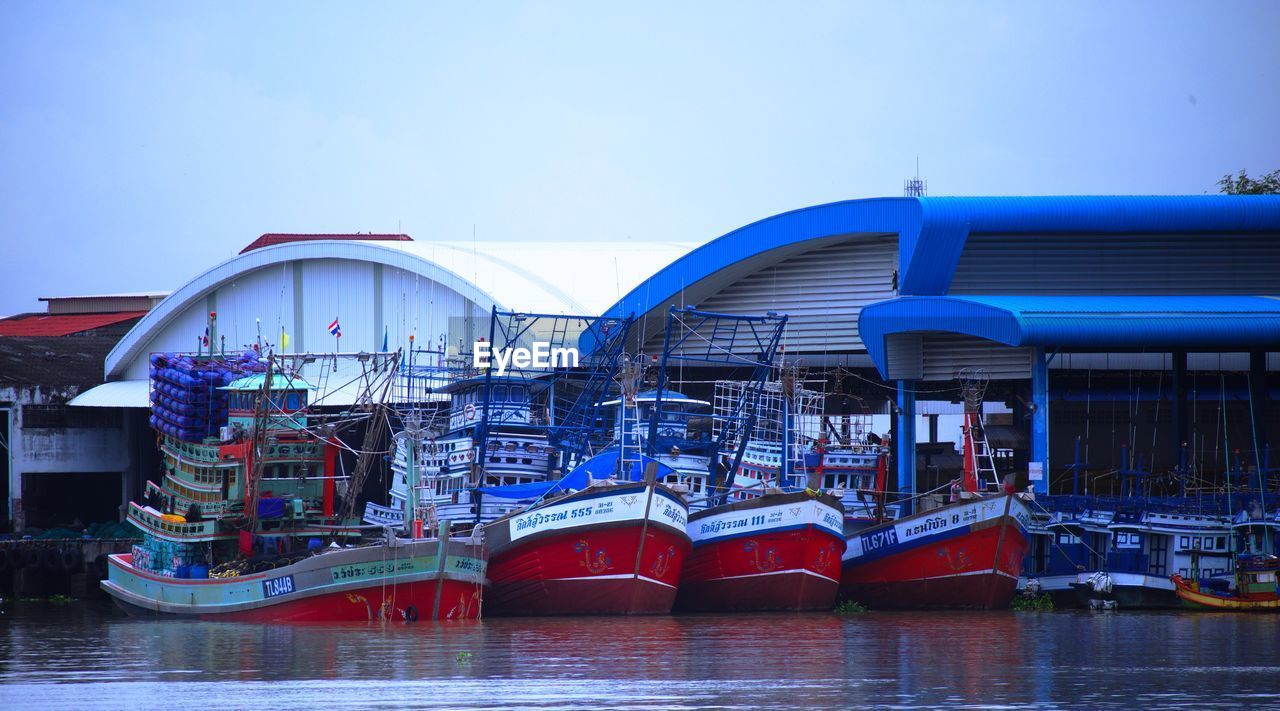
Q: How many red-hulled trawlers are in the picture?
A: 4